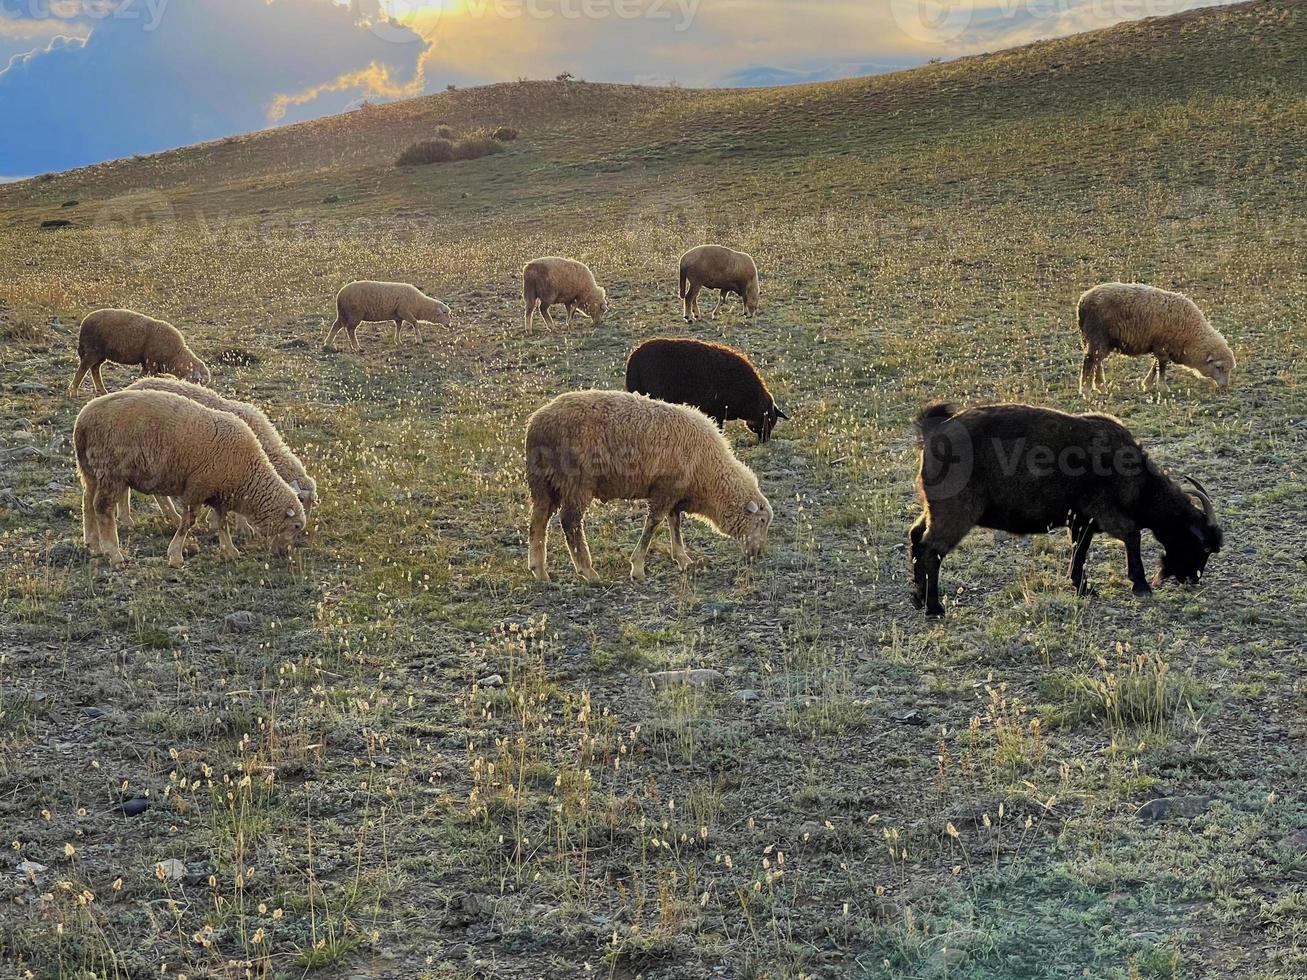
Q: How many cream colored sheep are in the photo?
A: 8